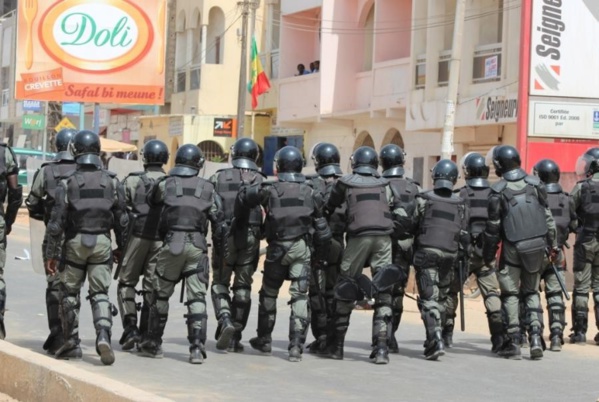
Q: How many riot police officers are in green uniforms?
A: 15